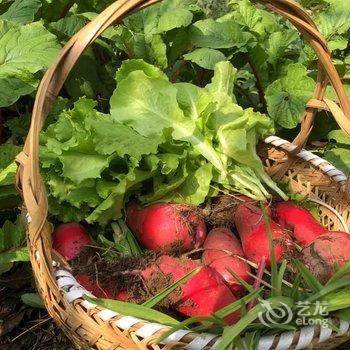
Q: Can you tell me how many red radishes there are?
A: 8